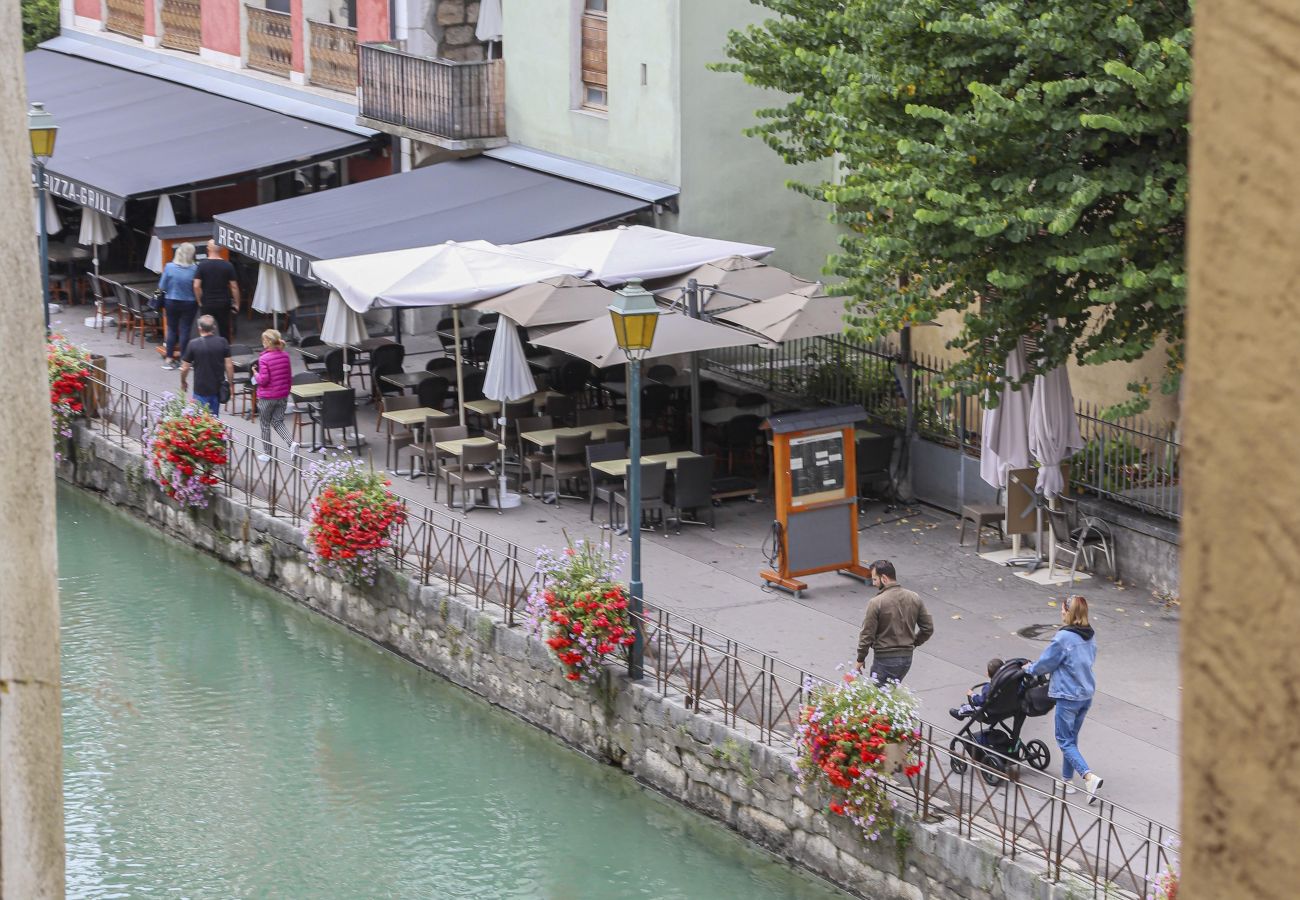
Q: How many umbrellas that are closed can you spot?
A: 9